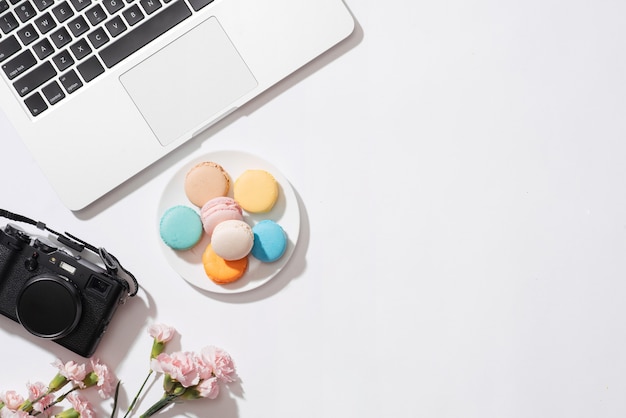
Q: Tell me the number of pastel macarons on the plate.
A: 7